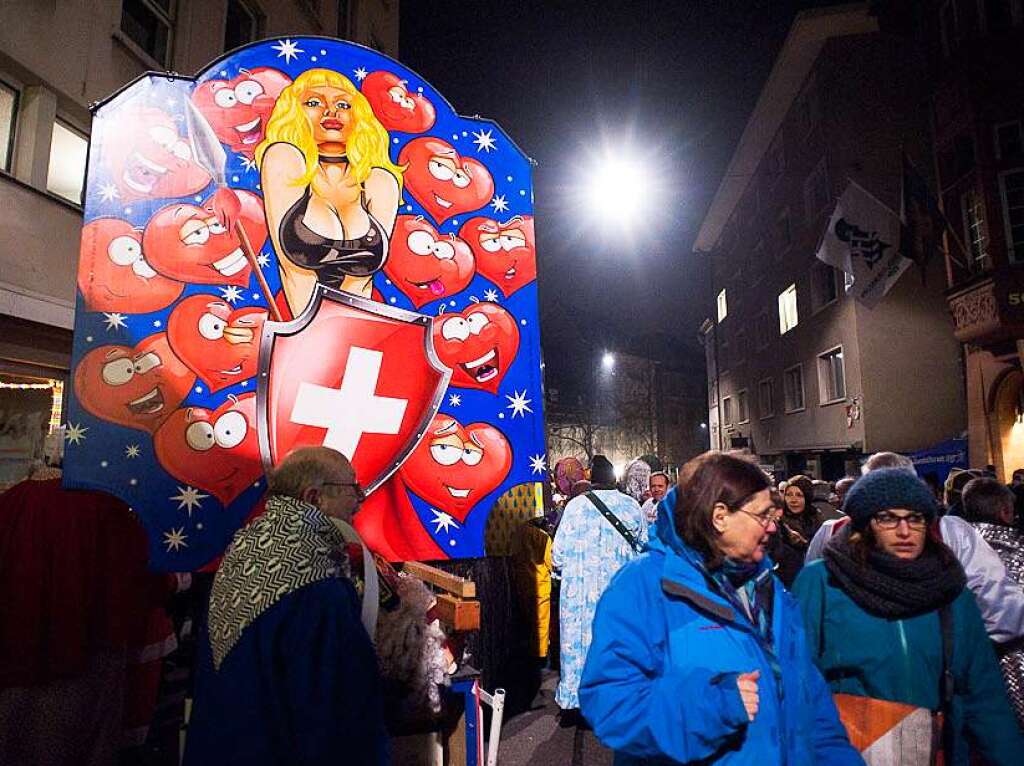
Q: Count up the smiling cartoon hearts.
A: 13